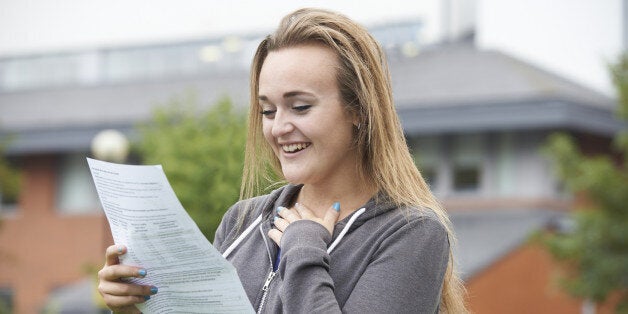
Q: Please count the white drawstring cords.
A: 2